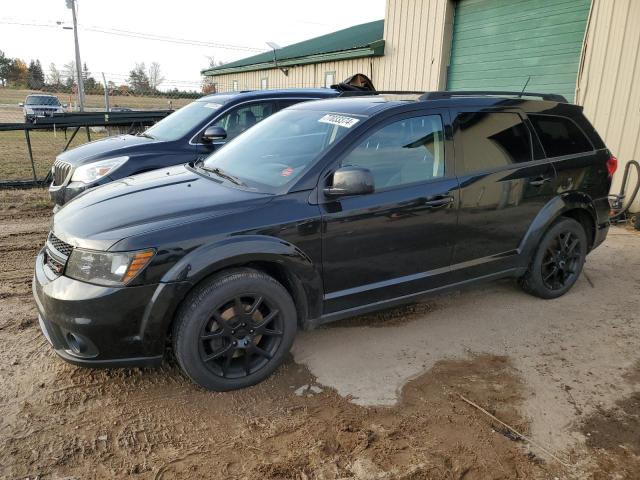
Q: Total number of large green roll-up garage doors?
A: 1